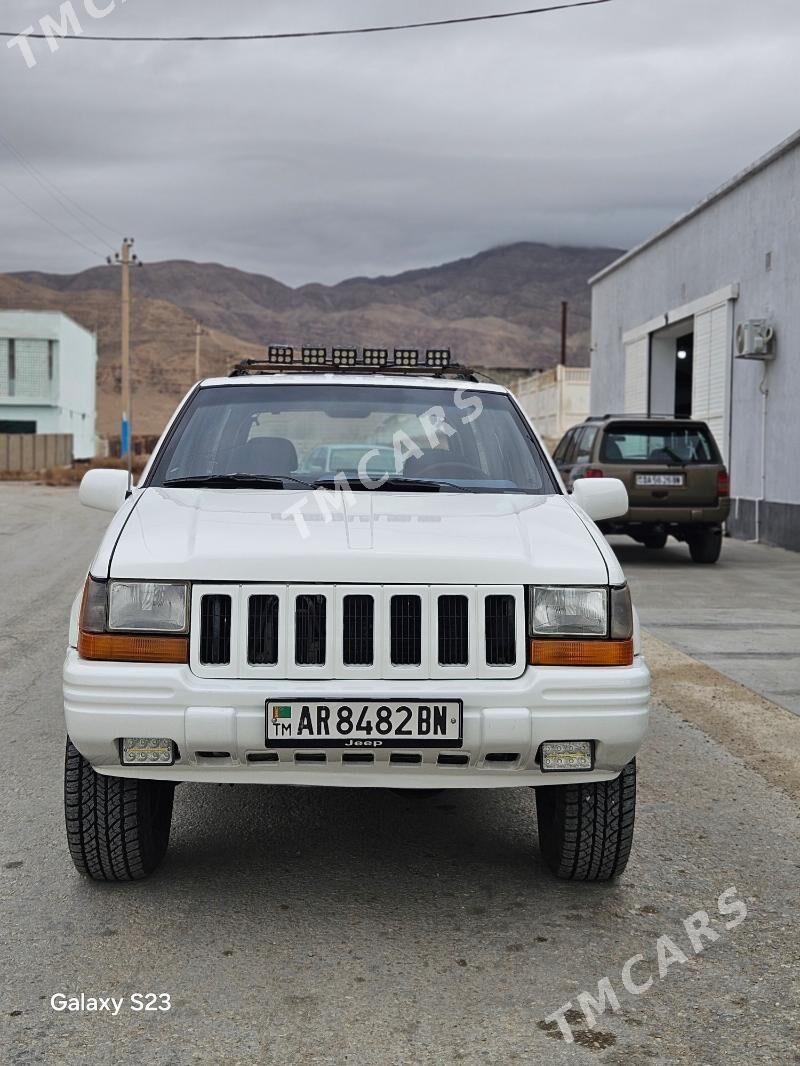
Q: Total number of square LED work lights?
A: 6